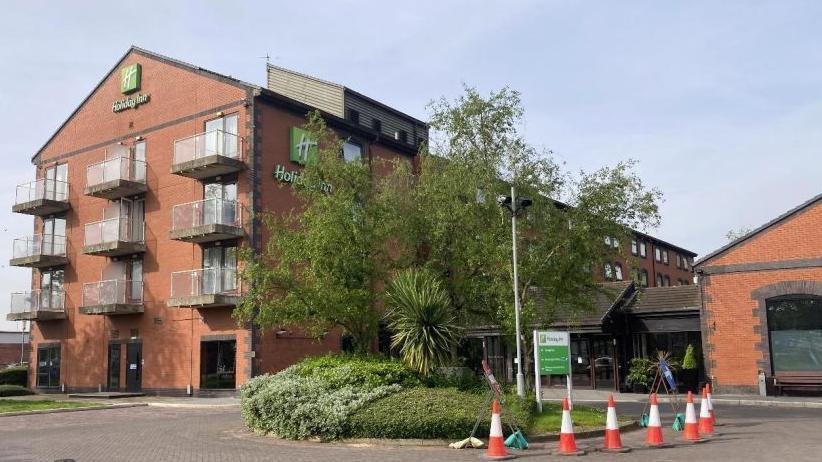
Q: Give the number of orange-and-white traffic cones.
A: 7